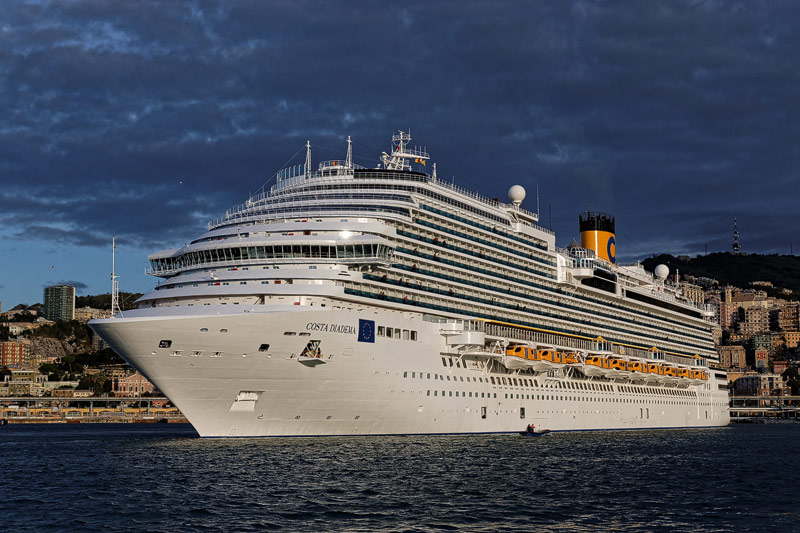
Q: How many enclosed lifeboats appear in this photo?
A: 9